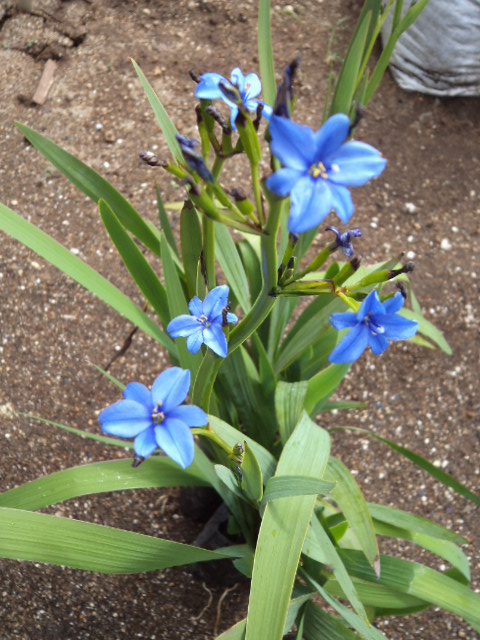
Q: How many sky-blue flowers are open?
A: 5